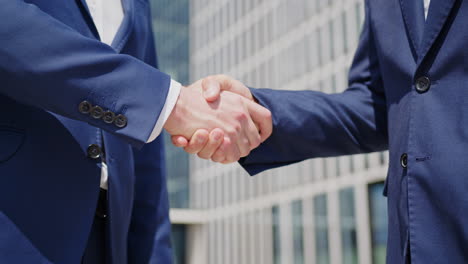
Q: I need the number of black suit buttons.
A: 7